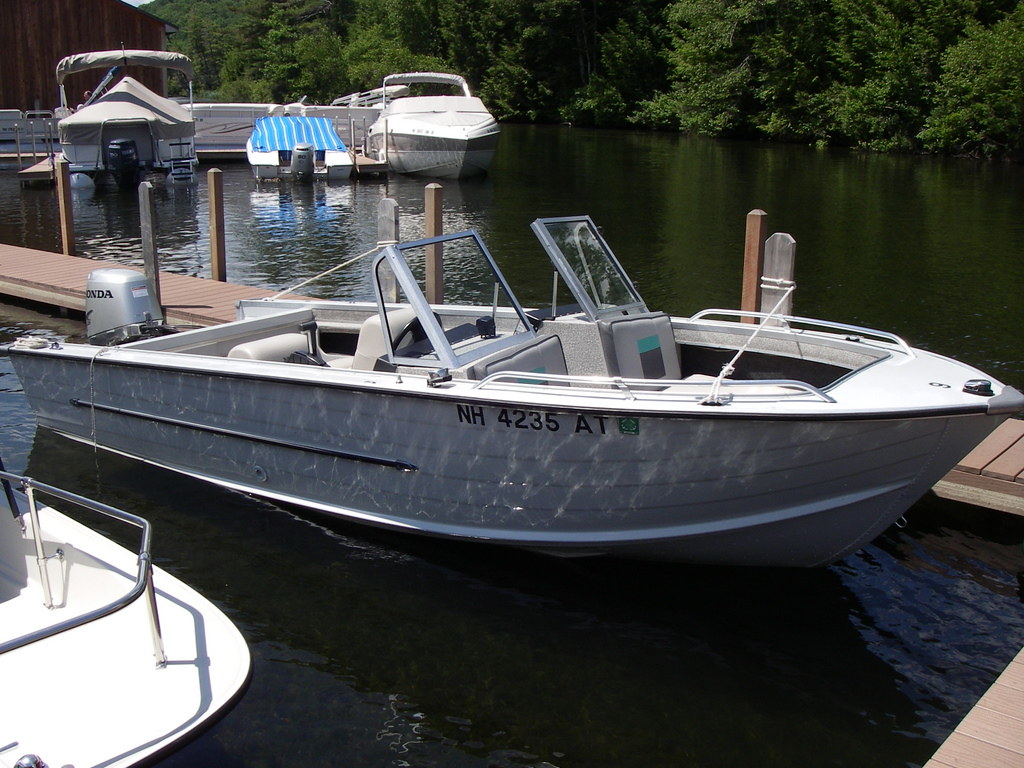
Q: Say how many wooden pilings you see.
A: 7